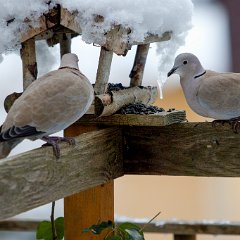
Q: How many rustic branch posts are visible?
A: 4